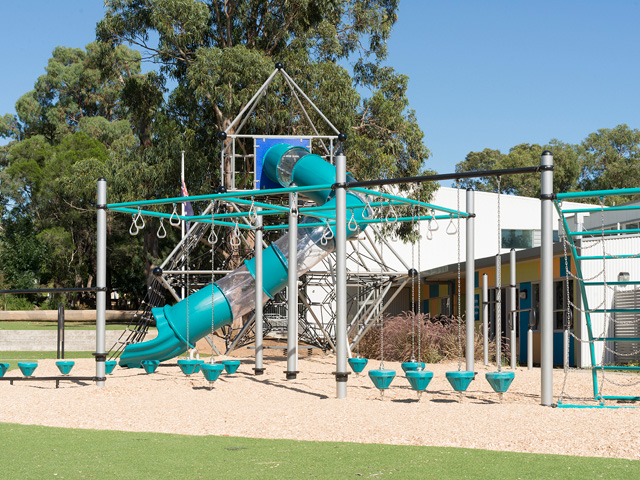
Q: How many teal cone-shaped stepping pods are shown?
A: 15